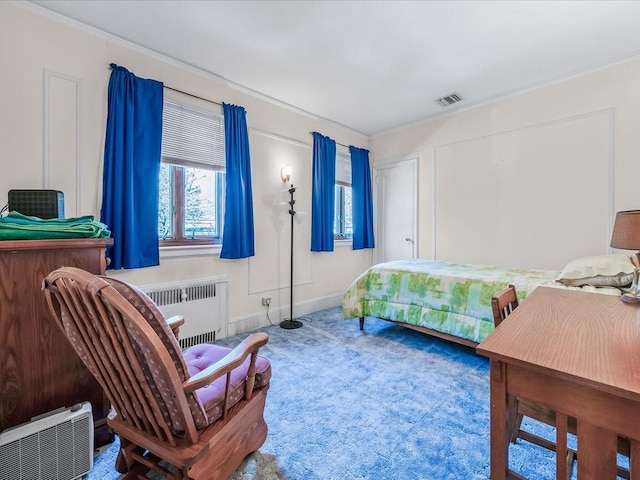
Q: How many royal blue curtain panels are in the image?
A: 4